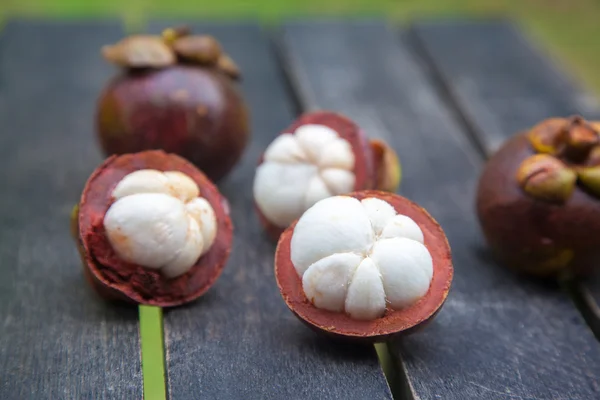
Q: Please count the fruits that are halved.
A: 3